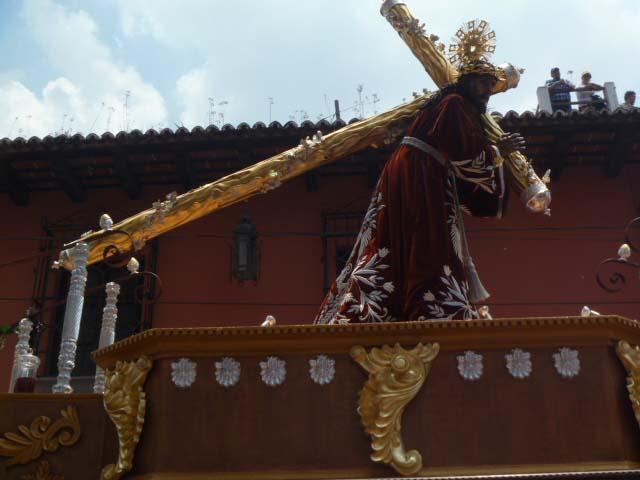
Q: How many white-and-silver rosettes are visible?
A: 7